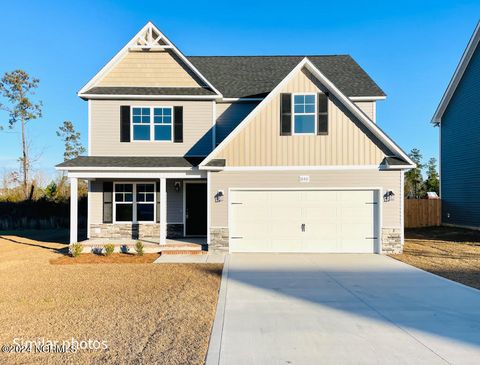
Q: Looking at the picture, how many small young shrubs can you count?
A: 3